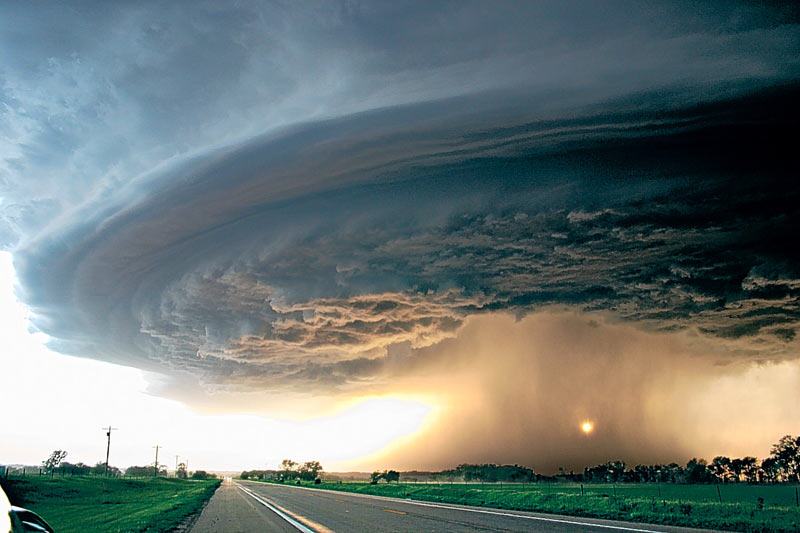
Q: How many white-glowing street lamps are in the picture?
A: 0